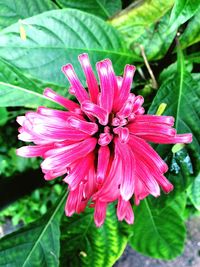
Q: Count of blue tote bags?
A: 0